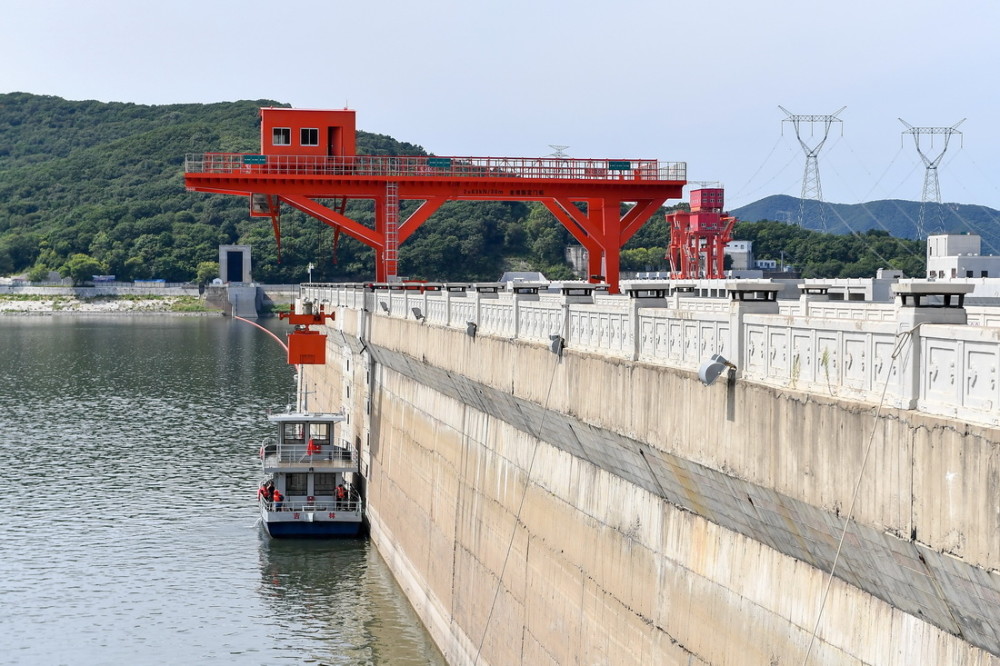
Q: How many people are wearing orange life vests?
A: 3